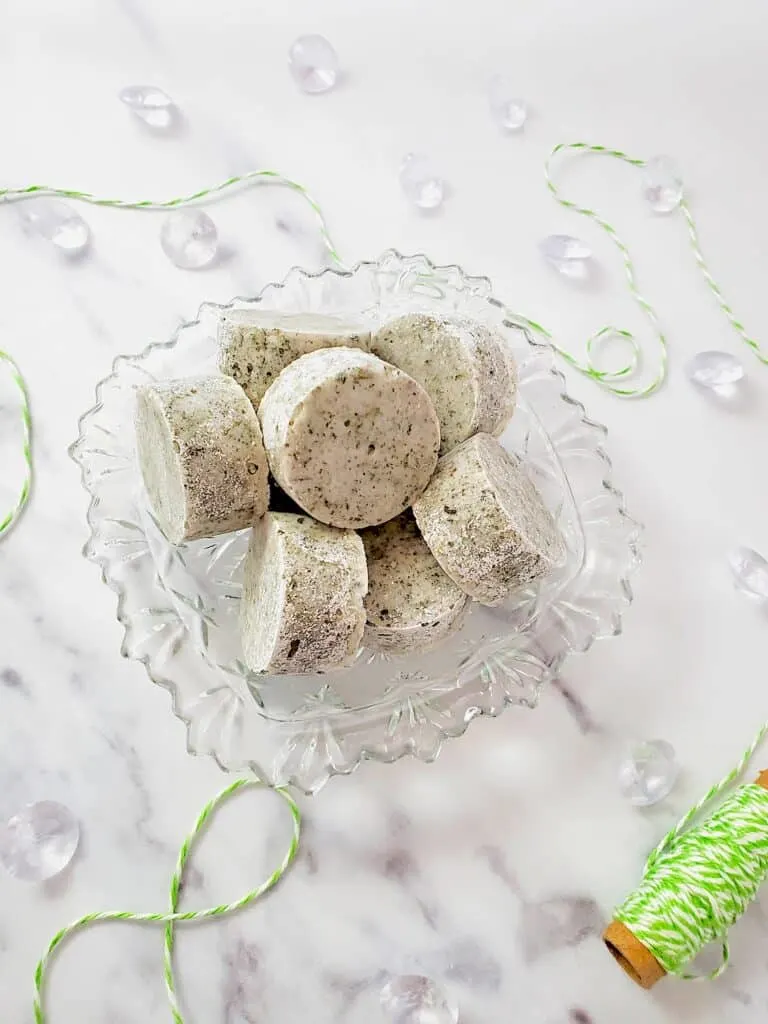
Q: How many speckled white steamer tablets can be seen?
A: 7